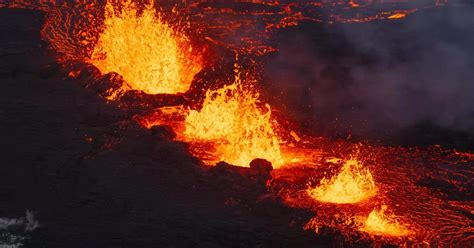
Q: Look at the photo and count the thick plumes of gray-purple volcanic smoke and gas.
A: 1